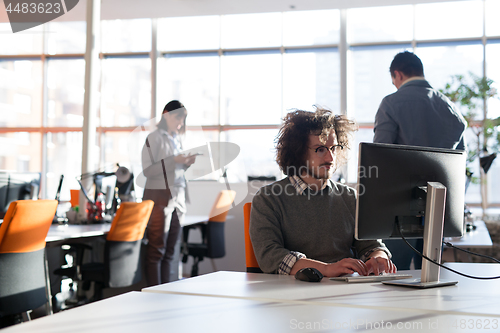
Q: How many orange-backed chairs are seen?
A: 4